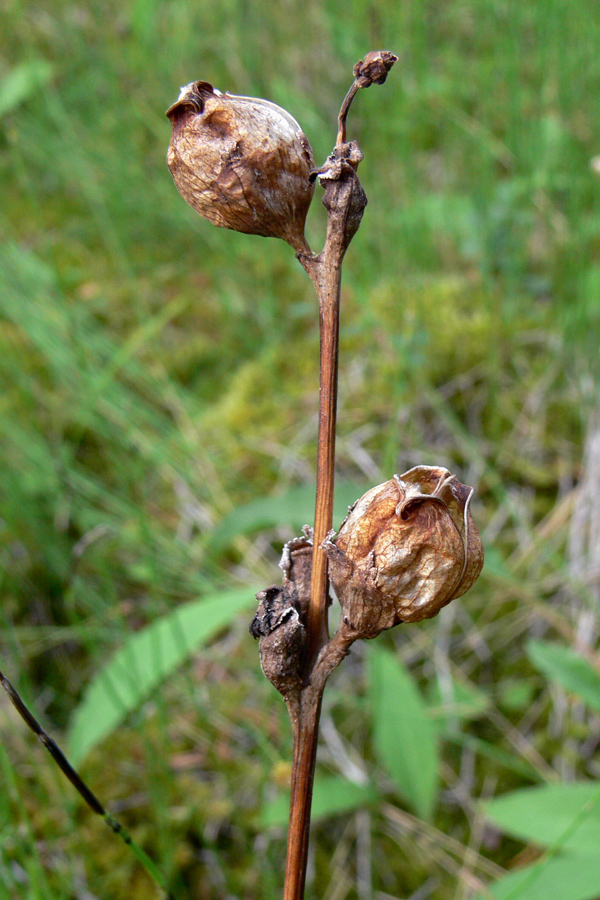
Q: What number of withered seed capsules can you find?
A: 2